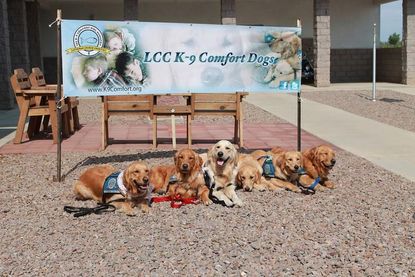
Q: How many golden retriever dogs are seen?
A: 6